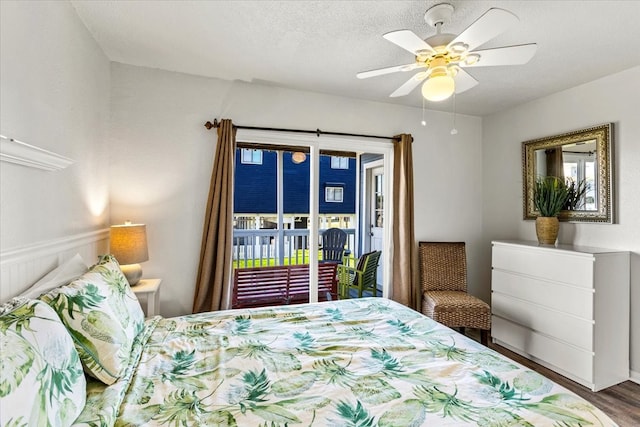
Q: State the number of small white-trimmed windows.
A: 3